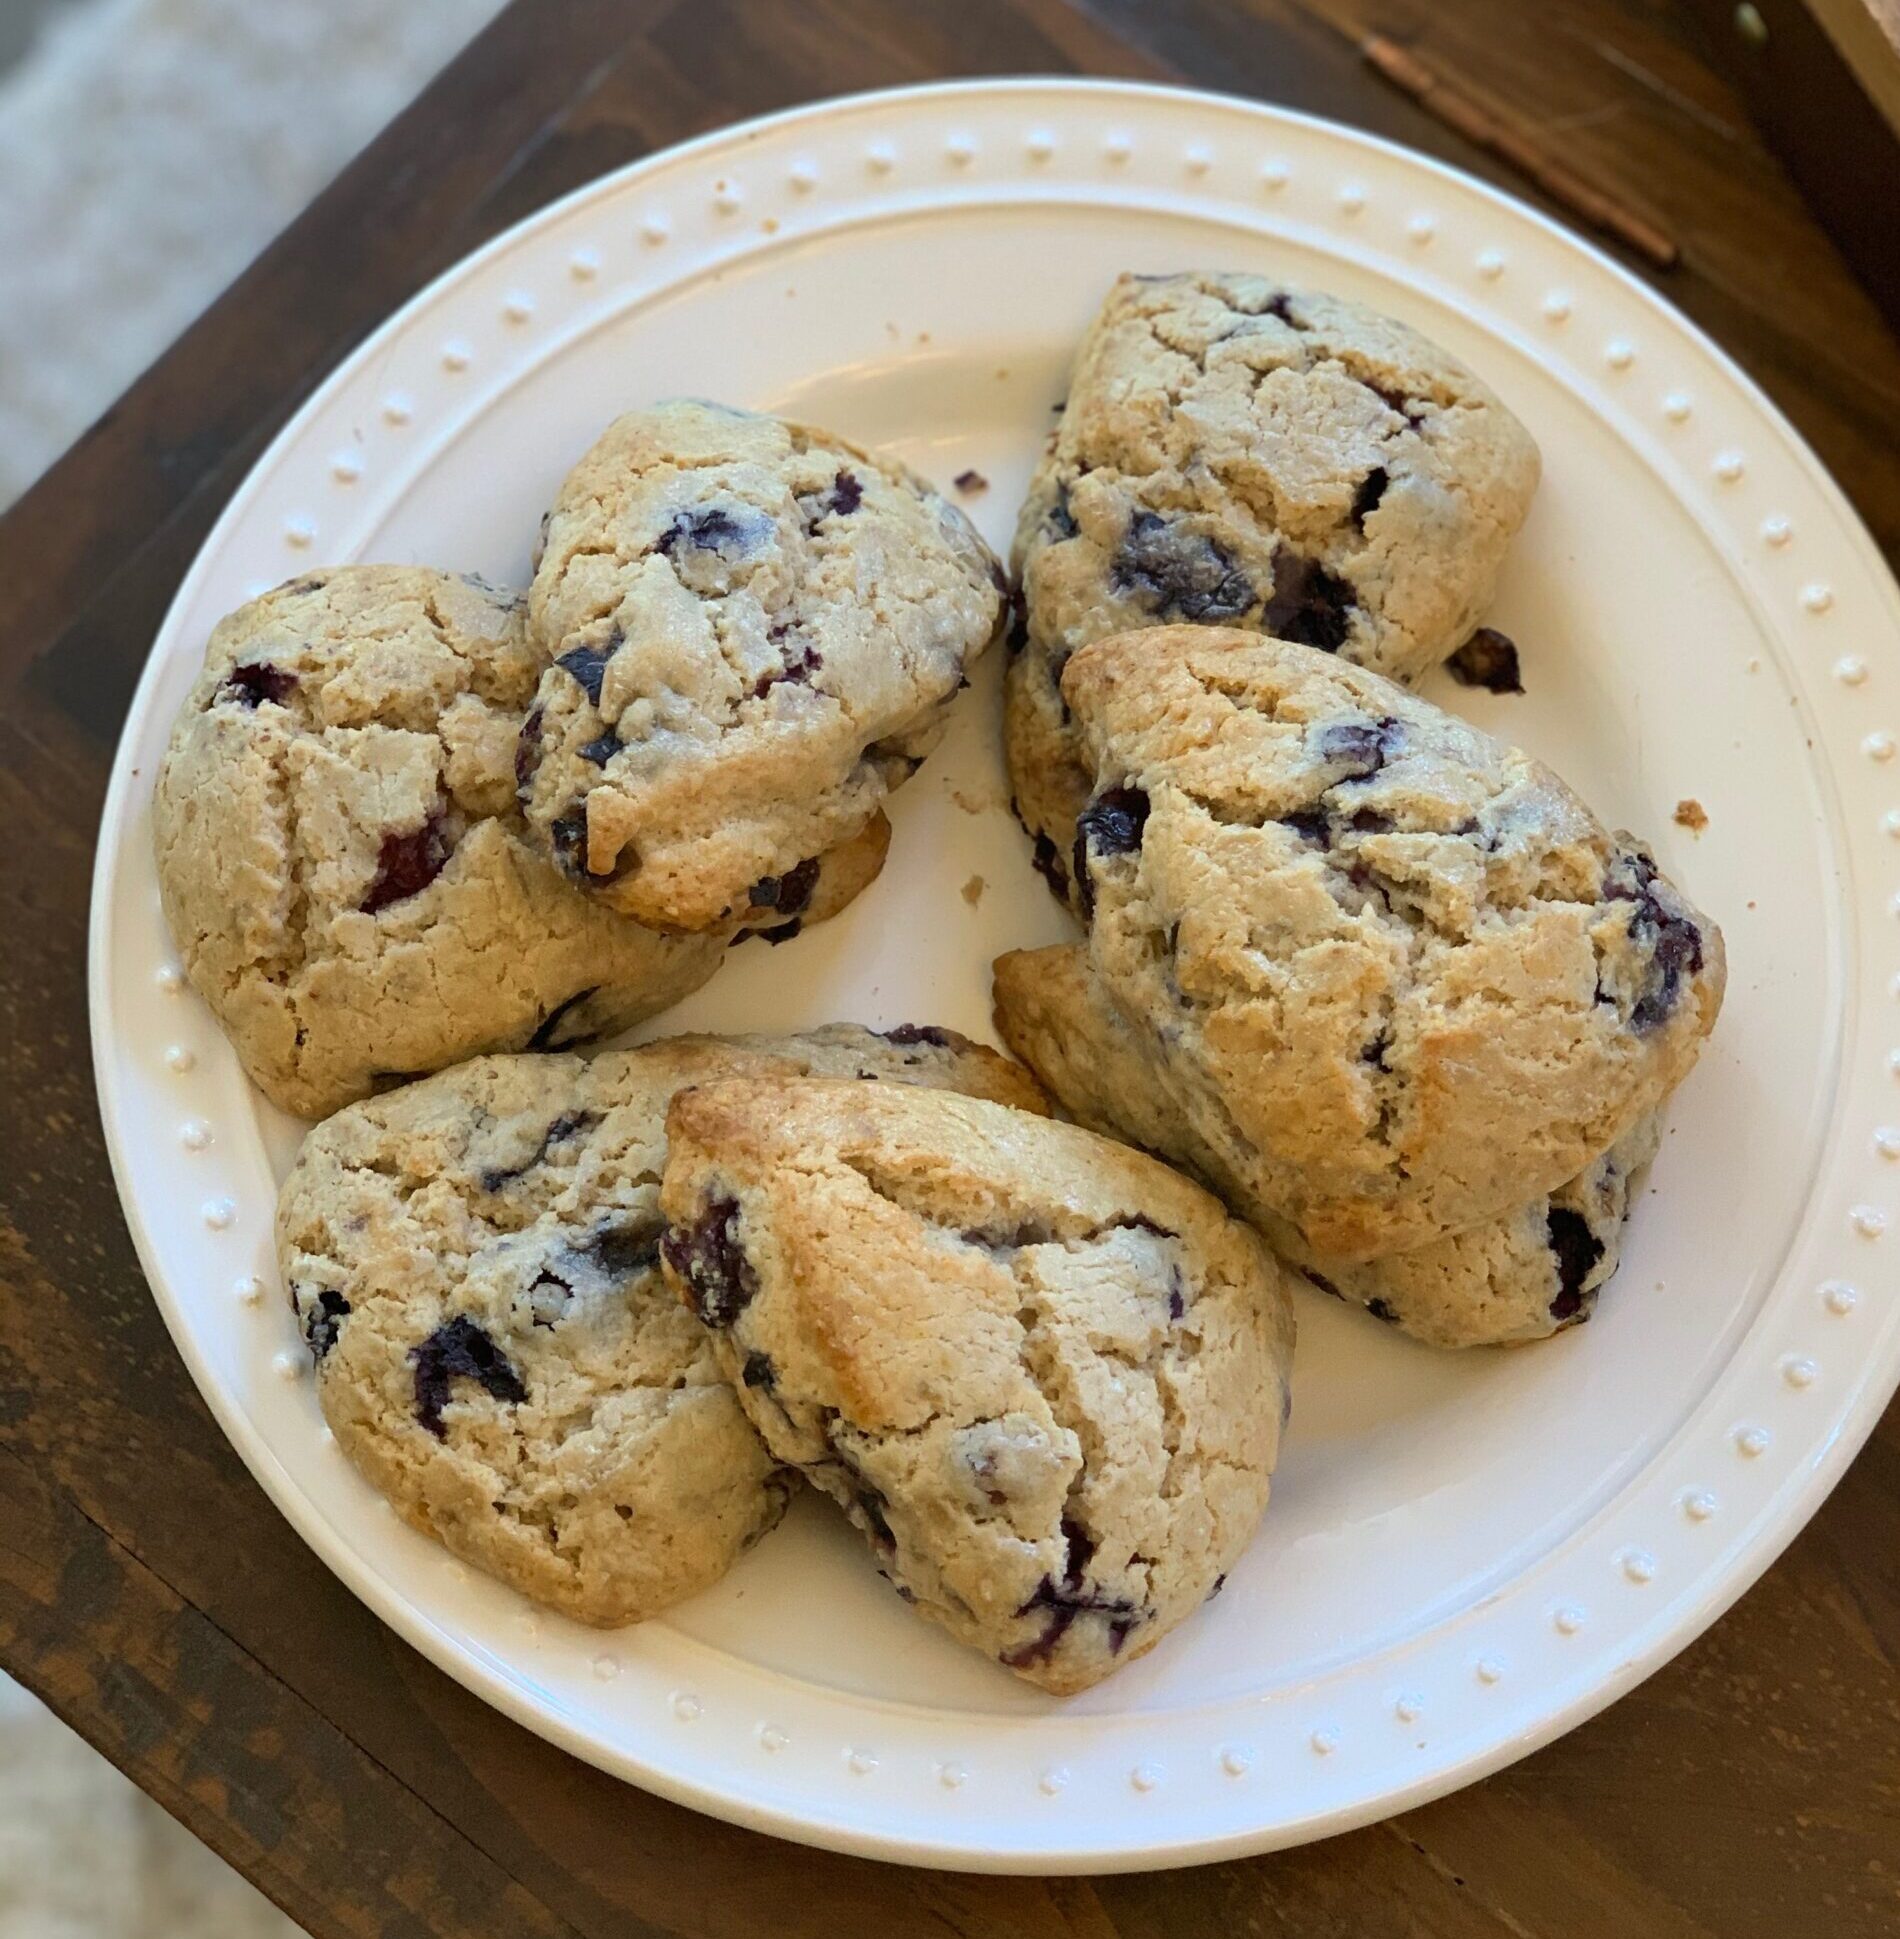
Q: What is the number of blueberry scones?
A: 7